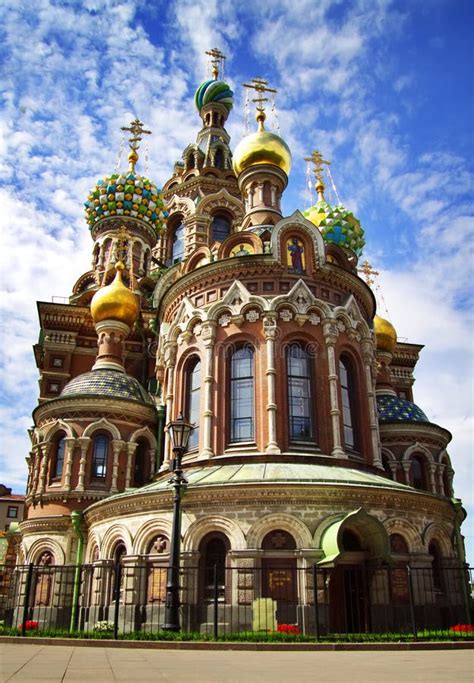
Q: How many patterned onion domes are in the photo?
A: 3